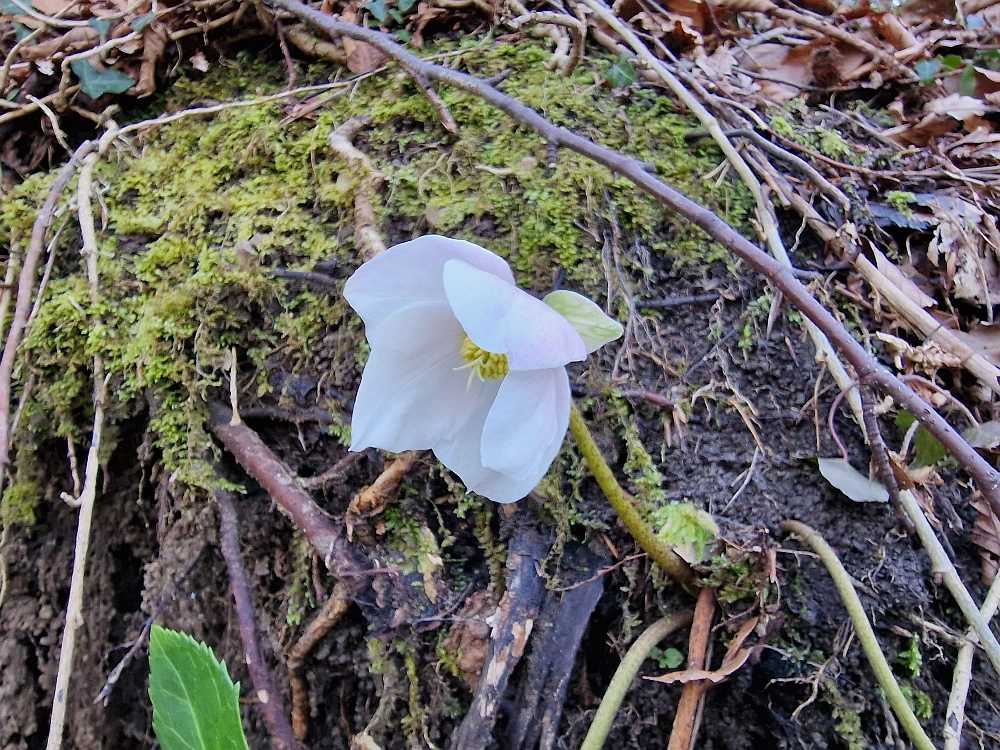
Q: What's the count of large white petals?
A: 5